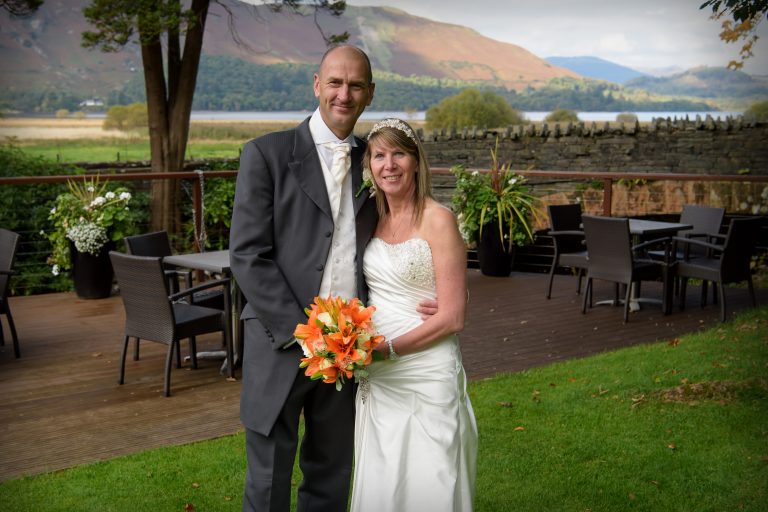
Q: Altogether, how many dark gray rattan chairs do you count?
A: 7